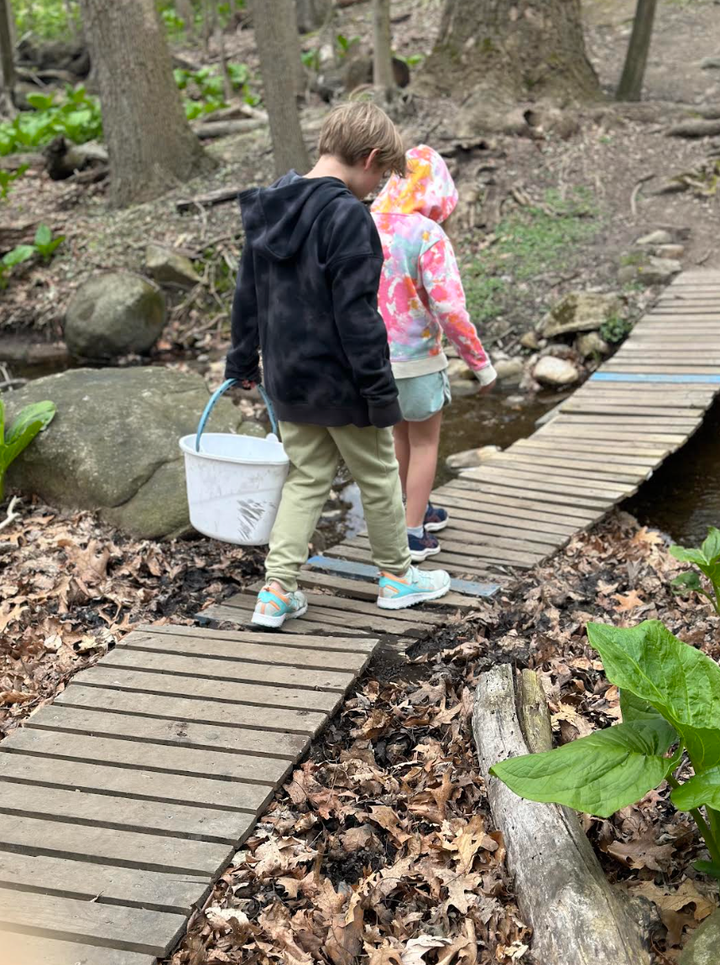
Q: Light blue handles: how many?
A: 1